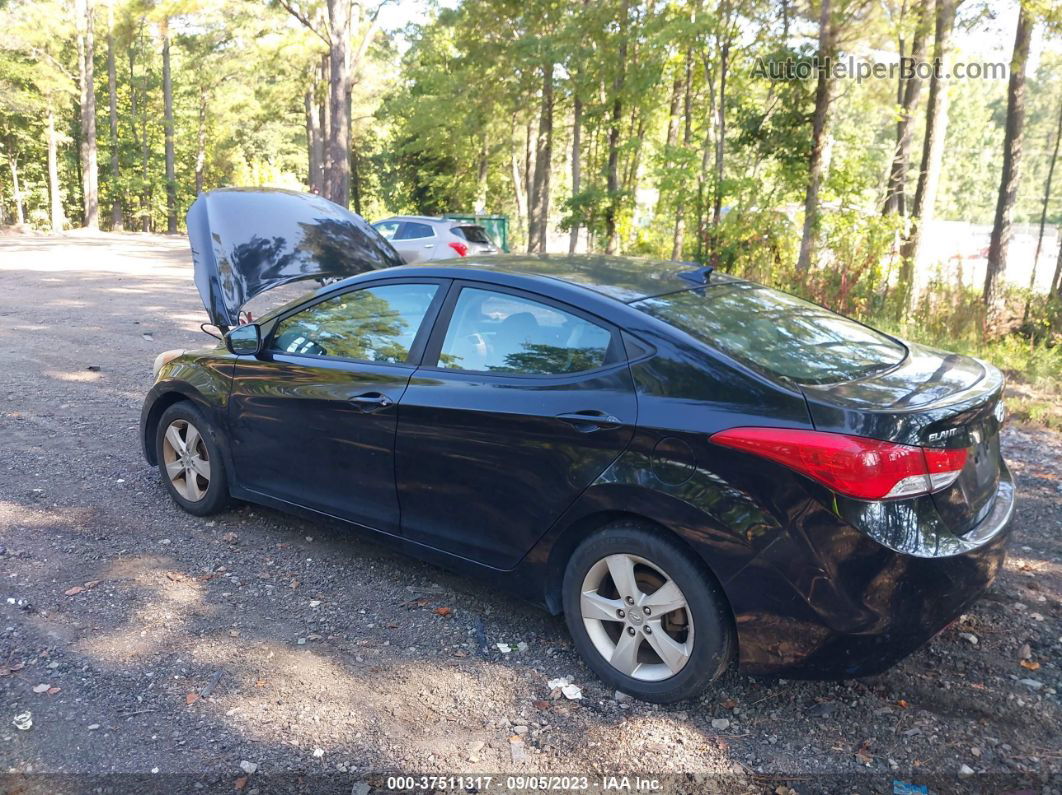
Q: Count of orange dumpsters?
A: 0